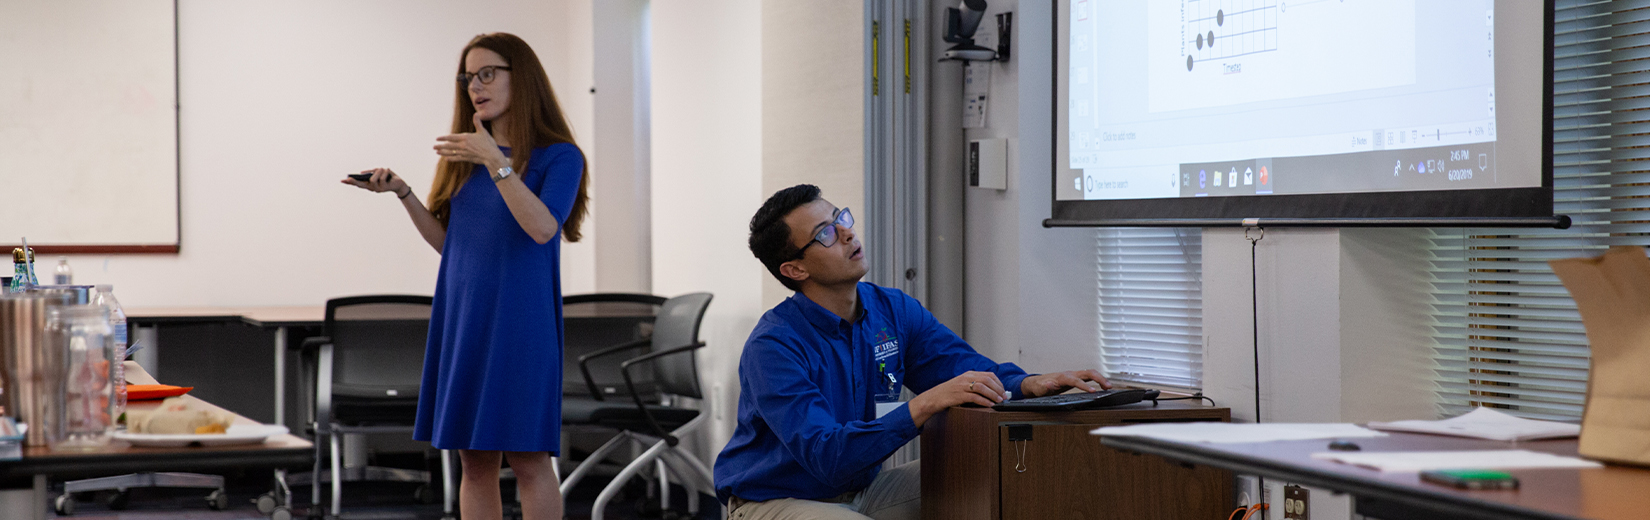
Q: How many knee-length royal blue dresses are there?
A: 1